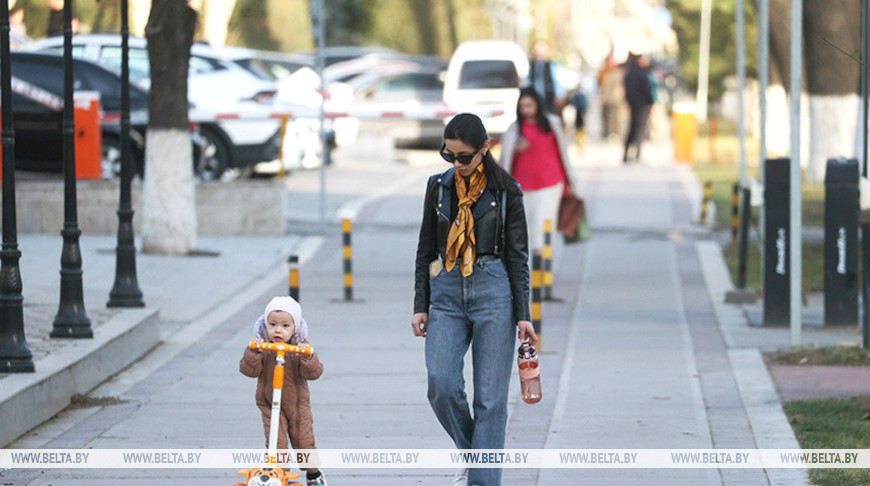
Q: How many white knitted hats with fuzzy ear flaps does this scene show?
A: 1